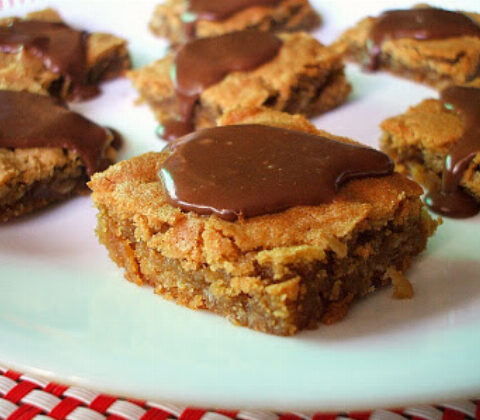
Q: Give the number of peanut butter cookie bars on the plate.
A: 7